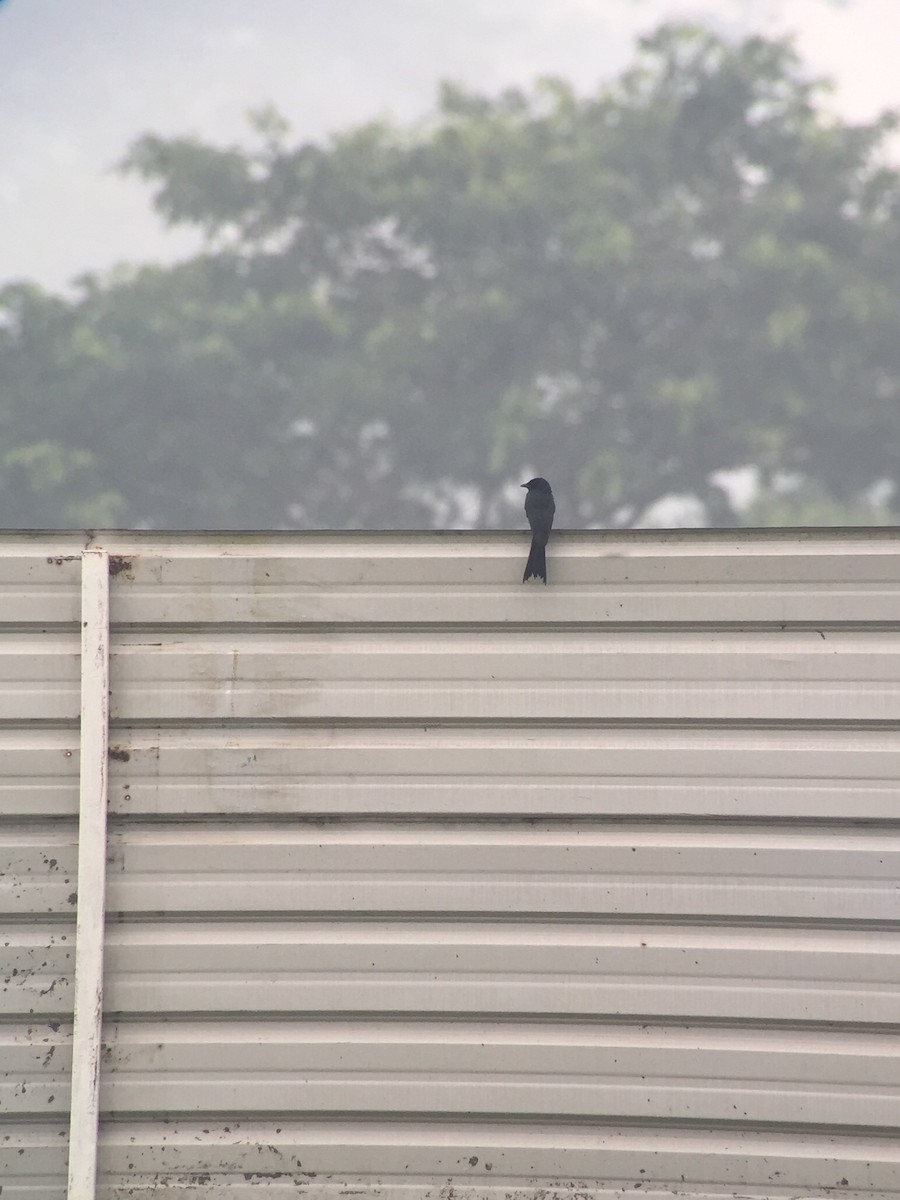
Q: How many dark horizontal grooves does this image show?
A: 6